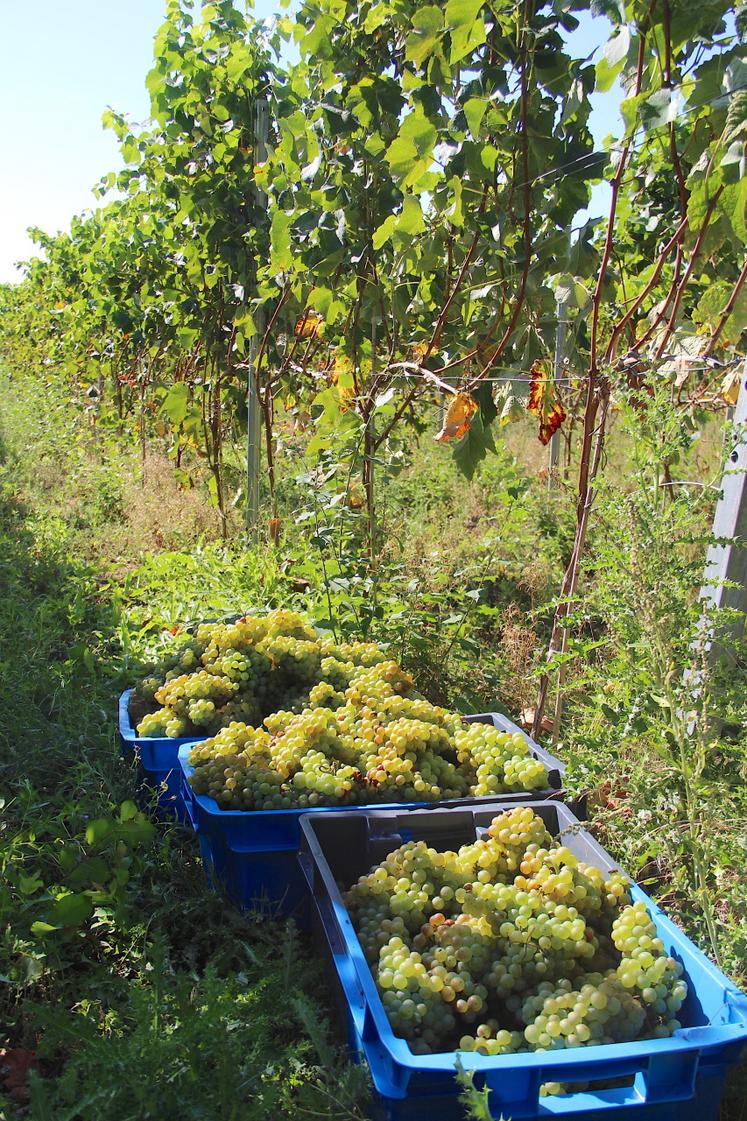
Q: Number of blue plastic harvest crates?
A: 3